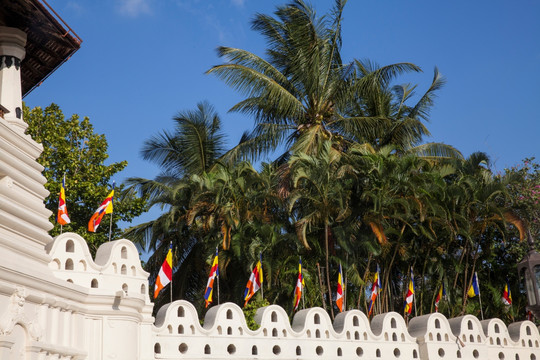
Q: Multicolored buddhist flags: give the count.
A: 12